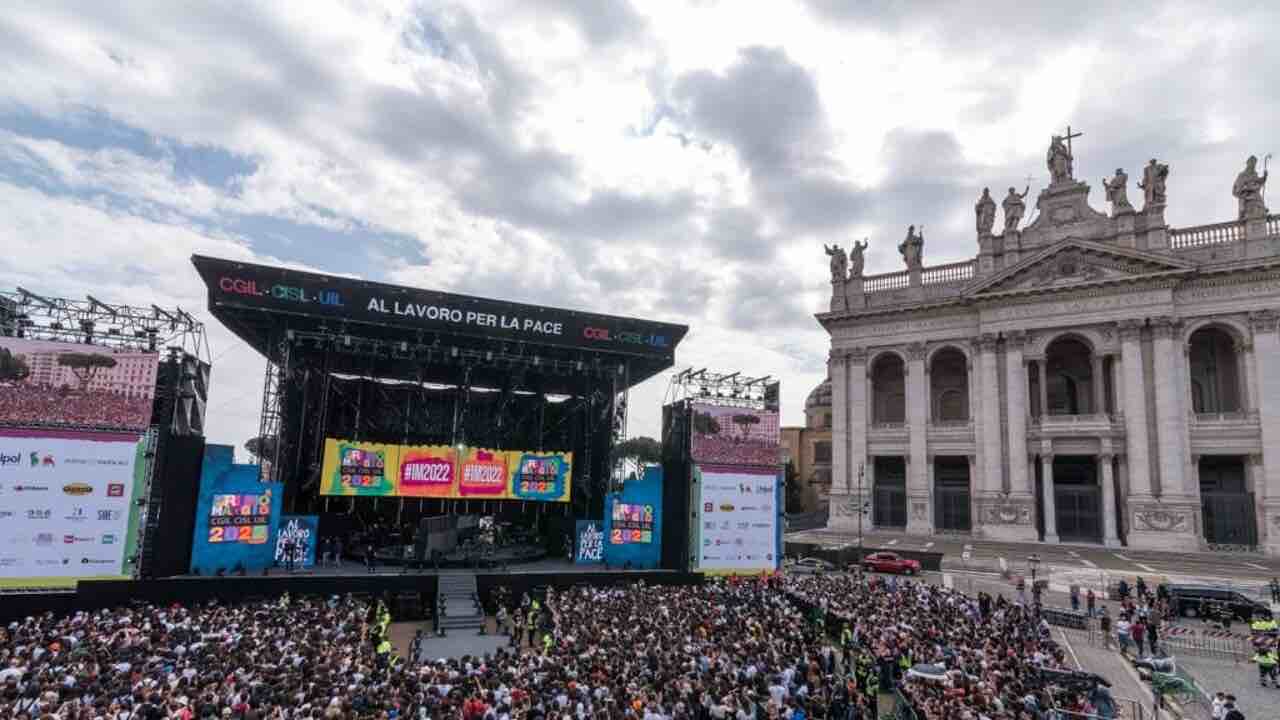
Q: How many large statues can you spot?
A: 9